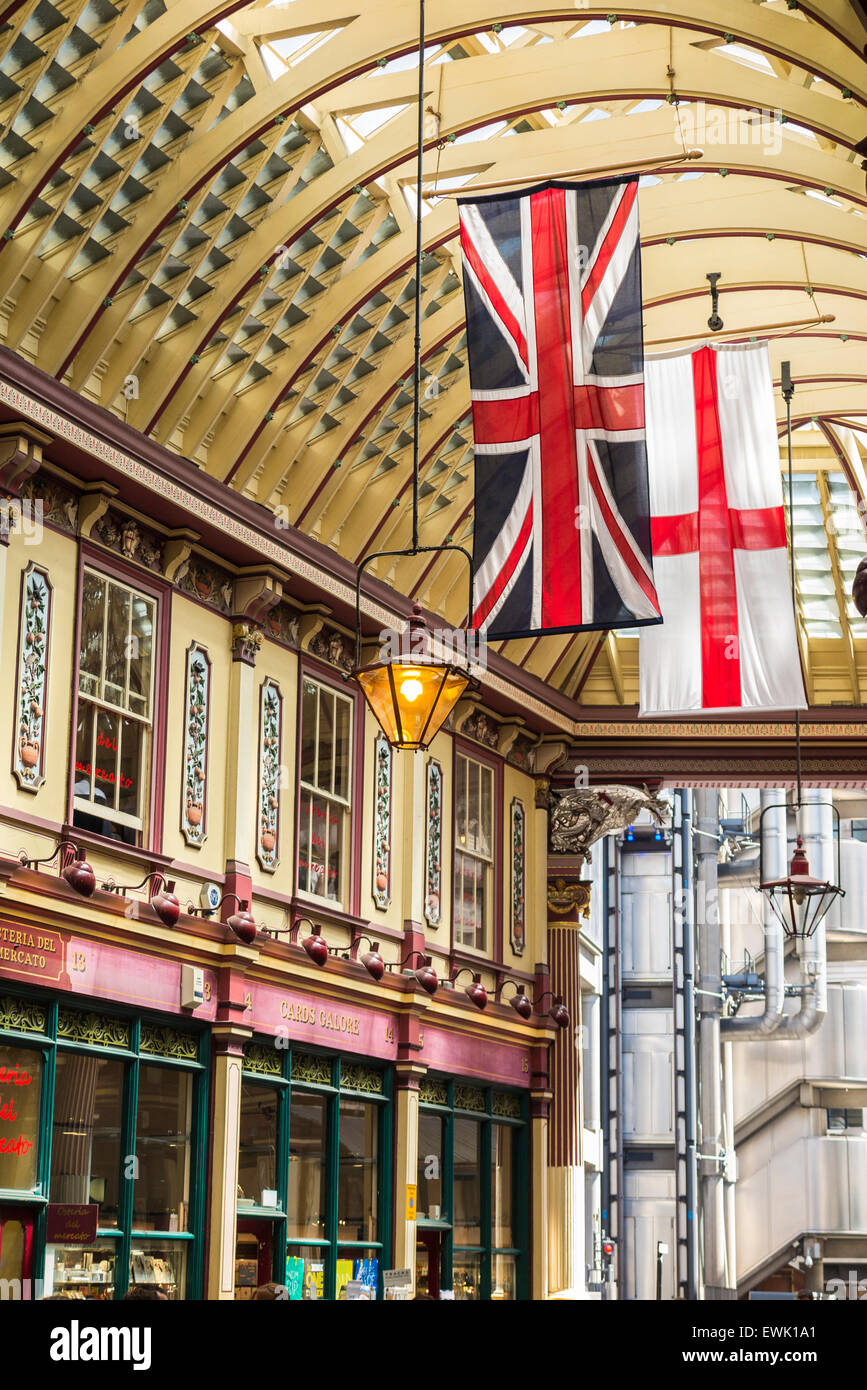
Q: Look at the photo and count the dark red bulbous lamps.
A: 9